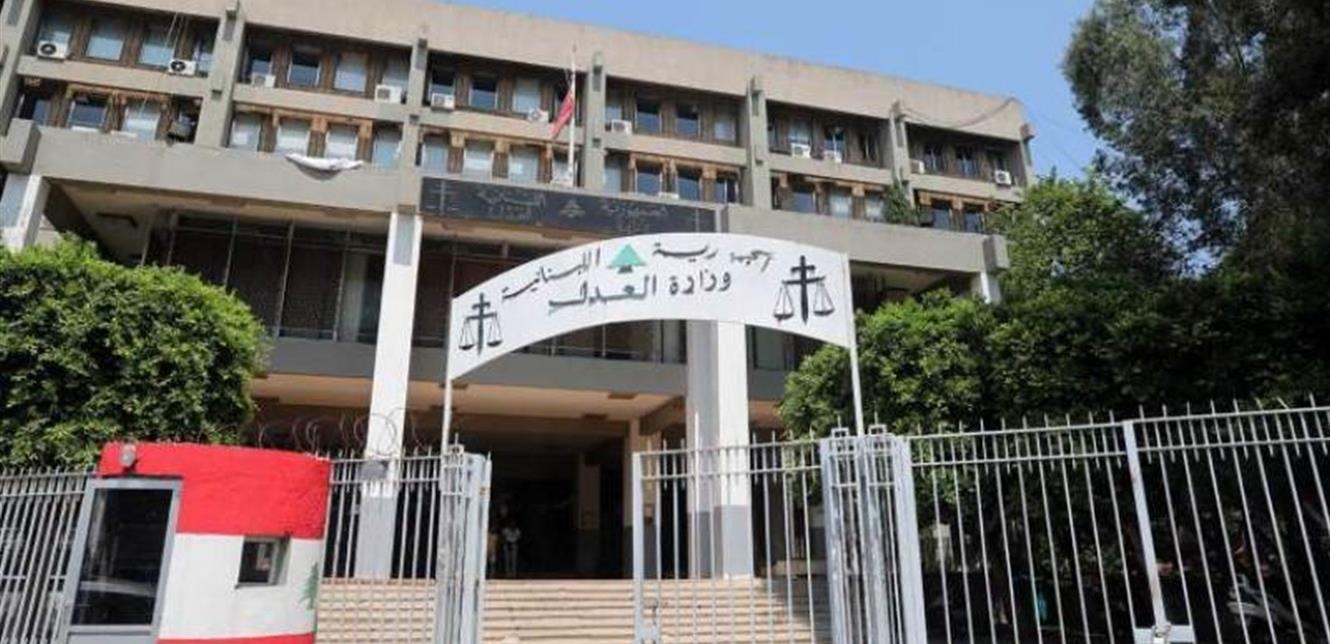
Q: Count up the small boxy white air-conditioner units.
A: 11